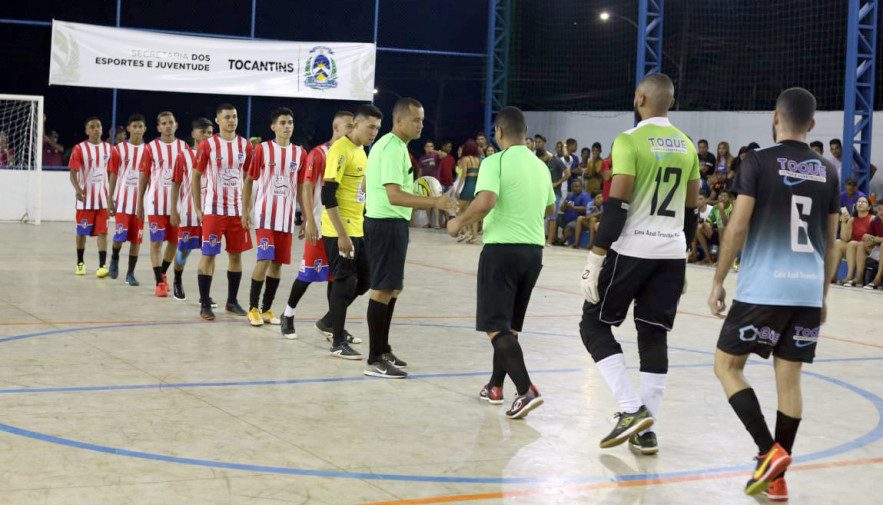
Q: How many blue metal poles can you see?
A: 6